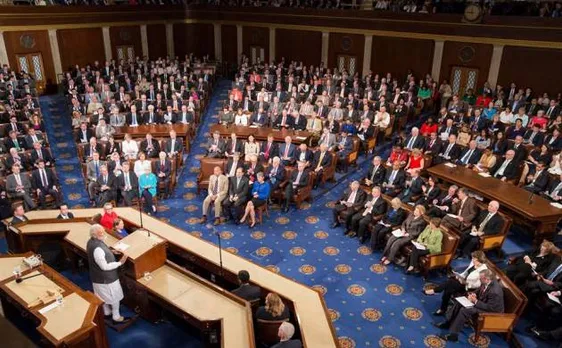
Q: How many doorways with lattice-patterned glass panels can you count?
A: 5